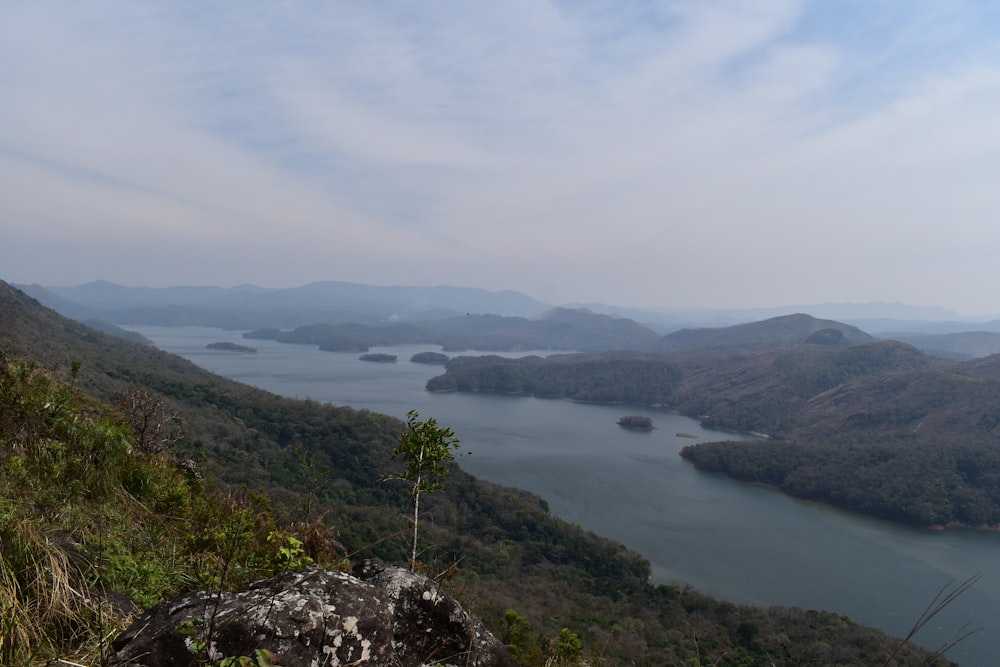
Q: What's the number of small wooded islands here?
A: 4